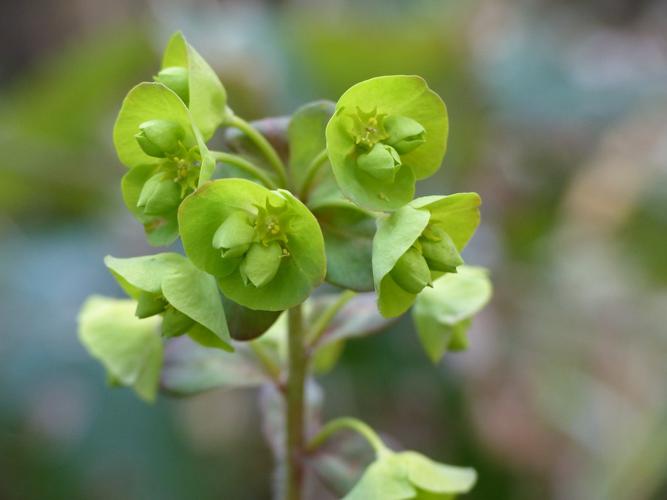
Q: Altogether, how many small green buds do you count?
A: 11